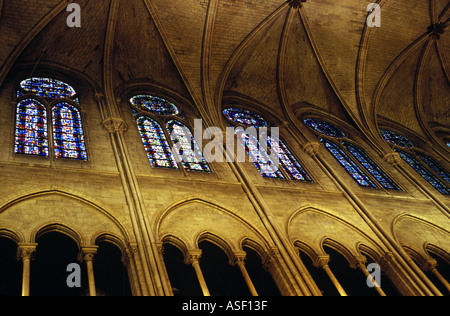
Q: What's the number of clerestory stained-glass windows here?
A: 5